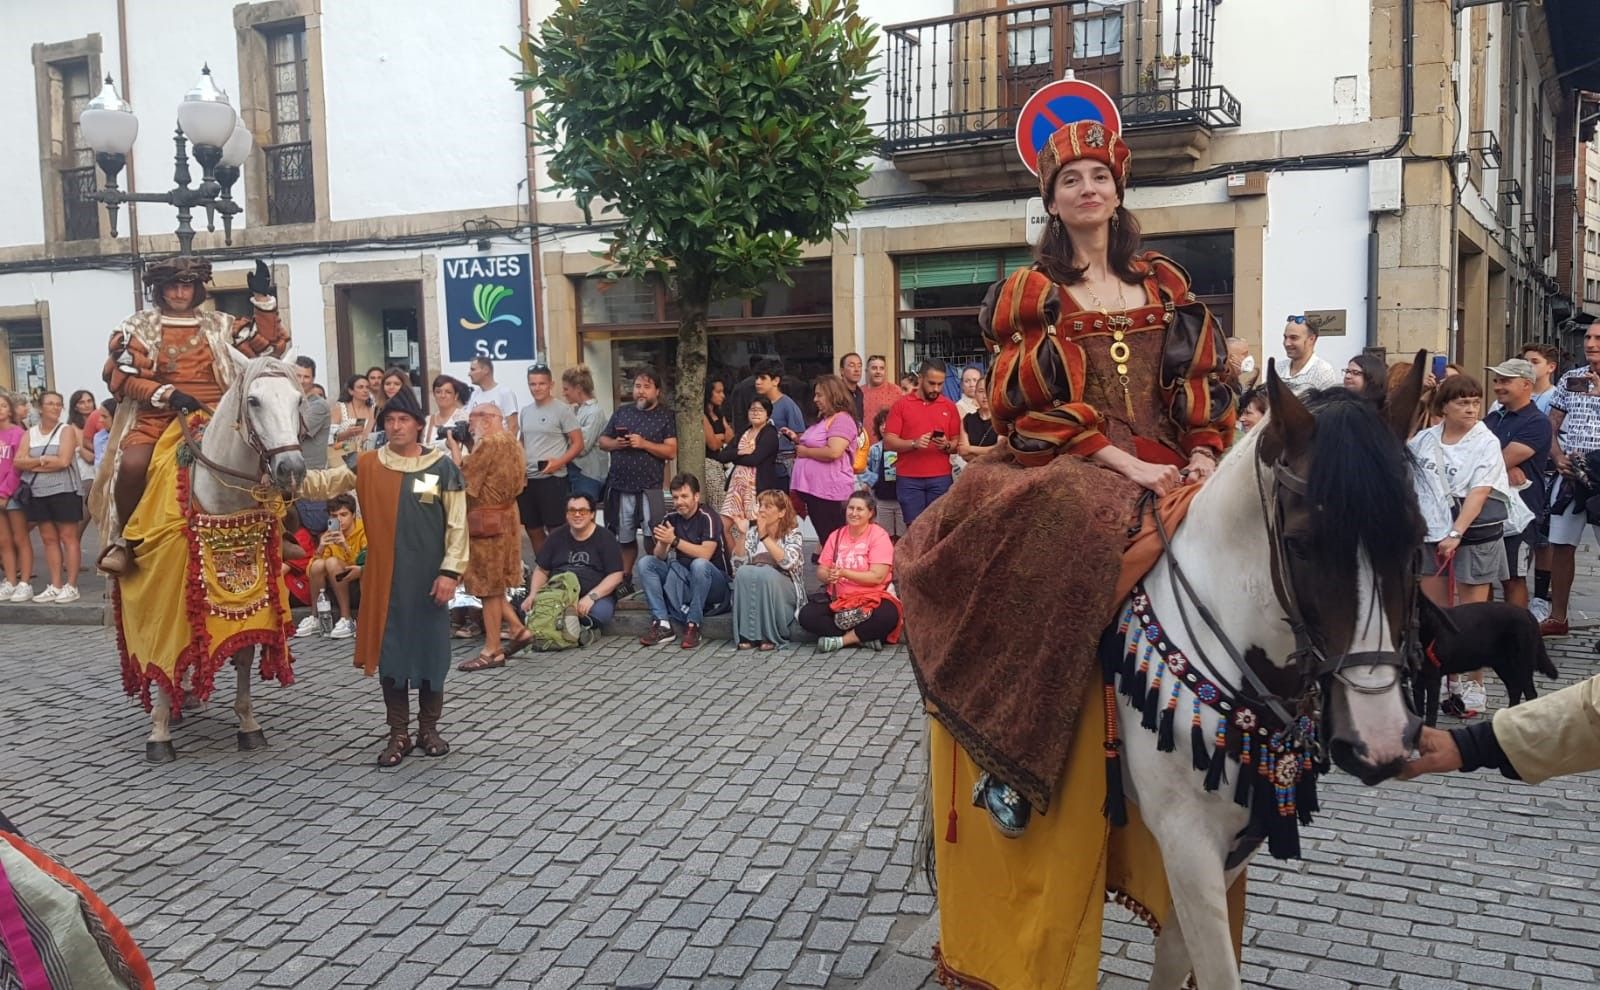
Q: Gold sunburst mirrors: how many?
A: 0